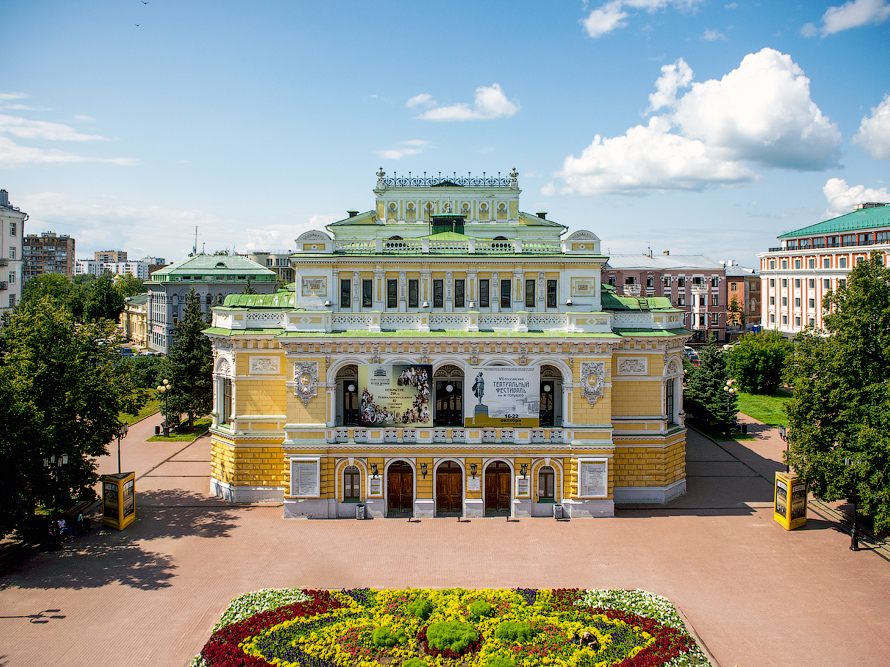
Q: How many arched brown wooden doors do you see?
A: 3